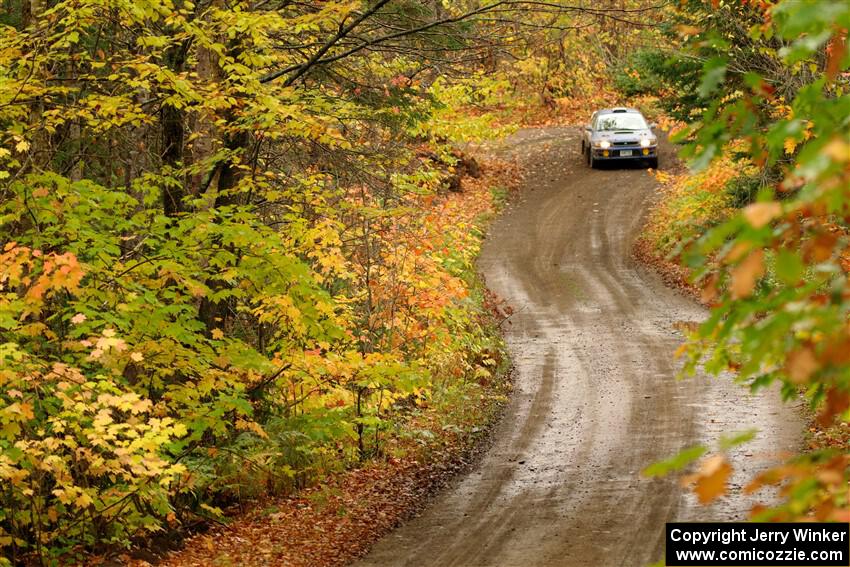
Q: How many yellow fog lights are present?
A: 2